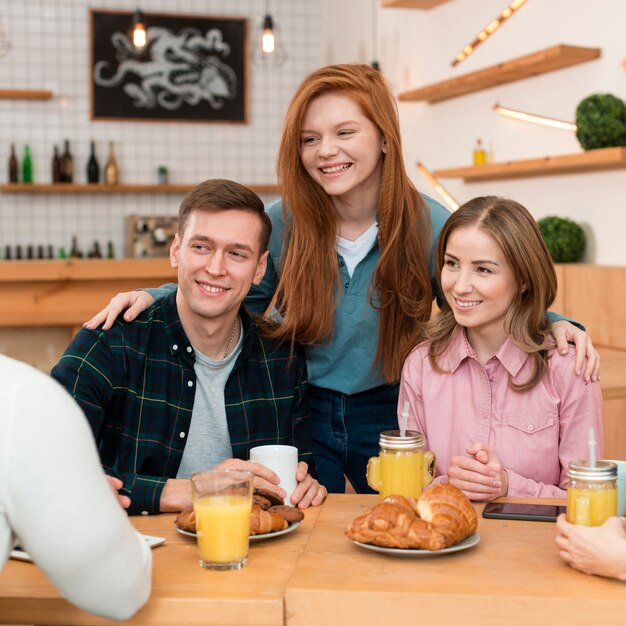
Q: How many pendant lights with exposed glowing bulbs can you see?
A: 2